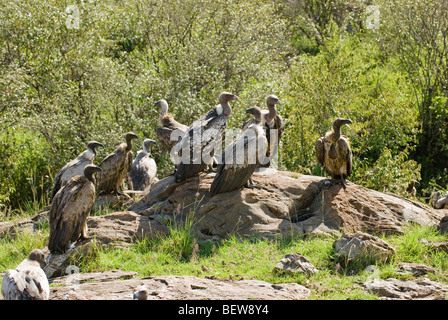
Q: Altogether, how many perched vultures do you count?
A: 10